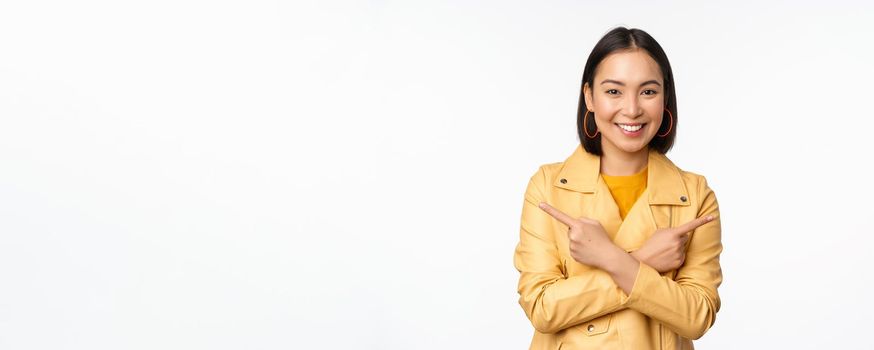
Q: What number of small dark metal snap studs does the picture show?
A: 3